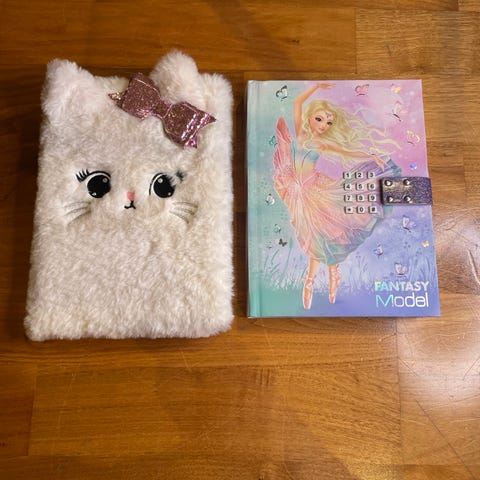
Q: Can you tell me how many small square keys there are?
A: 12